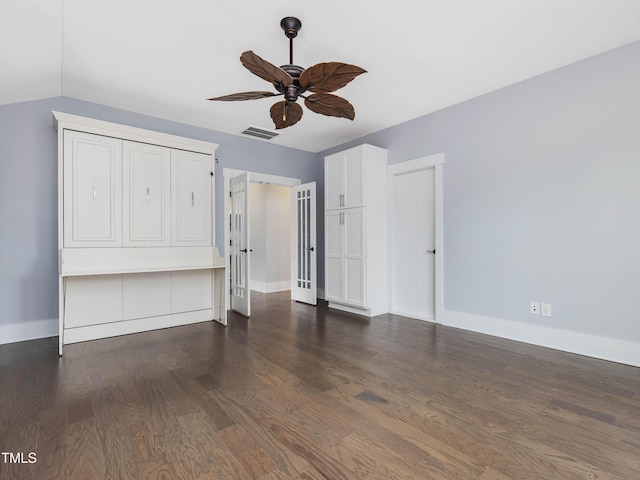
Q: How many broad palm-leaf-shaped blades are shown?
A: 5